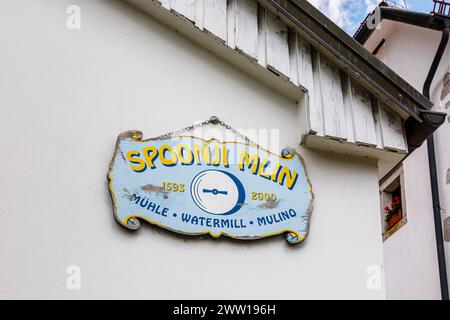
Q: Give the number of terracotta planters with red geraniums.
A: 1